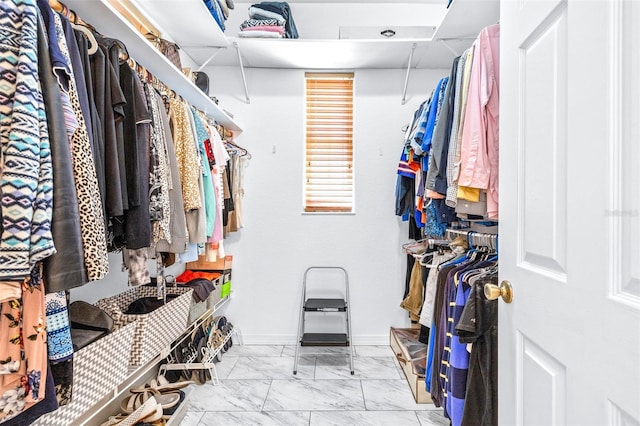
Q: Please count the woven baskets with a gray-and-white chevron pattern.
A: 2